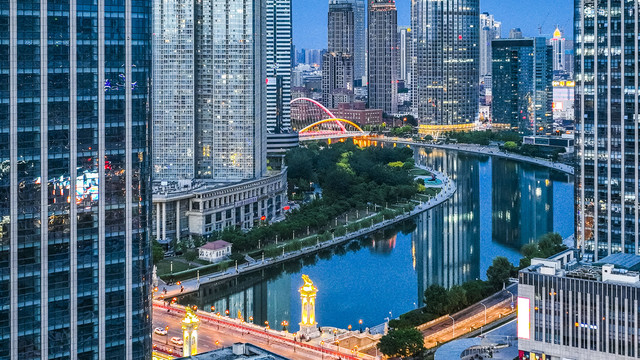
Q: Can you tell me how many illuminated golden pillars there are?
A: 2